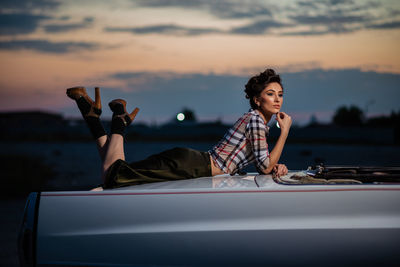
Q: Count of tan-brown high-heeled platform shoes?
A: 2